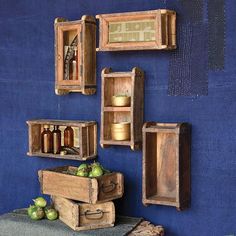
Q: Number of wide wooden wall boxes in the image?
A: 2